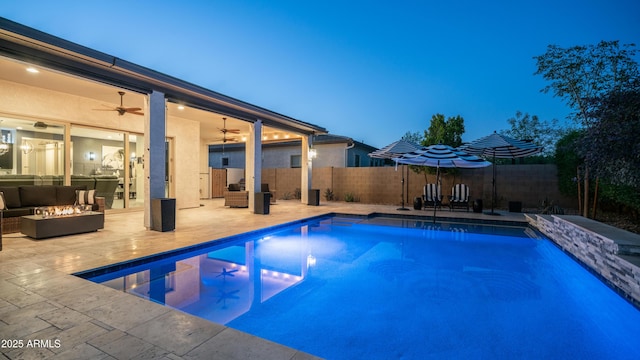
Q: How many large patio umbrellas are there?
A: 3